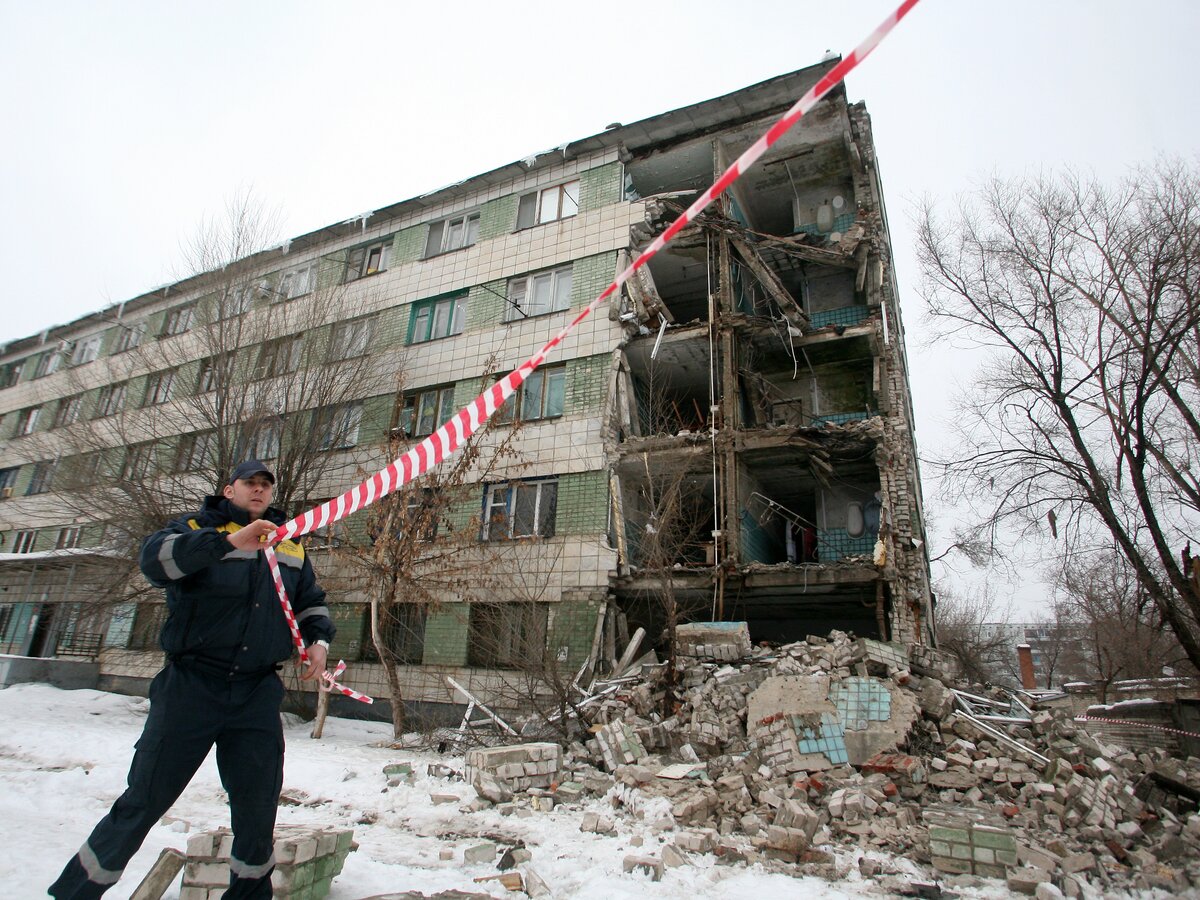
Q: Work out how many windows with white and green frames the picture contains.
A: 1